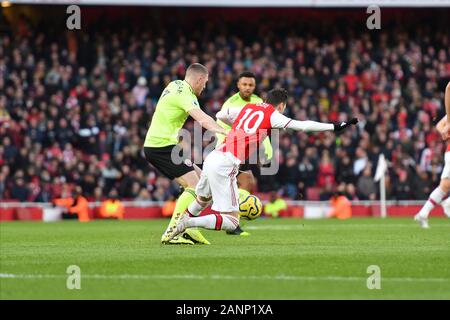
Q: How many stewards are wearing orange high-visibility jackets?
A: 4